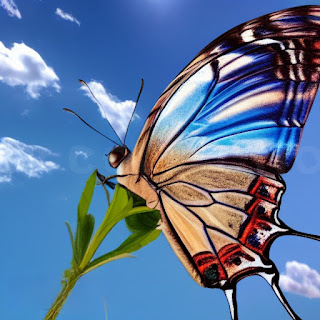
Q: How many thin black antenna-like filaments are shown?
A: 3